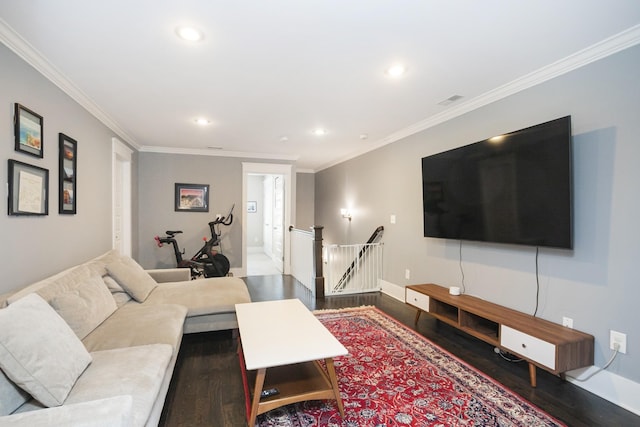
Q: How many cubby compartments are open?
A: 2